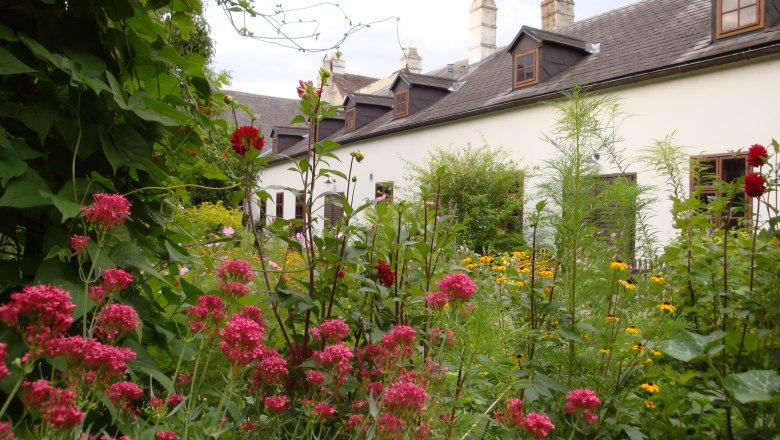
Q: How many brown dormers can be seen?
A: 6